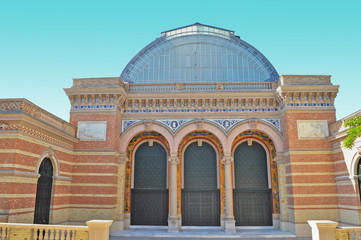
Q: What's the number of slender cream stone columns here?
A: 2